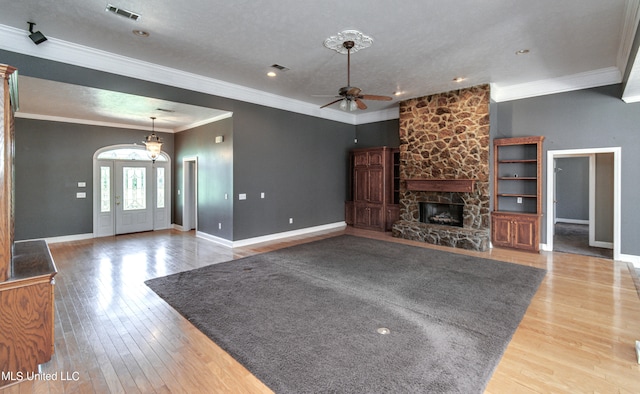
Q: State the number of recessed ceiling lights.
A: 5